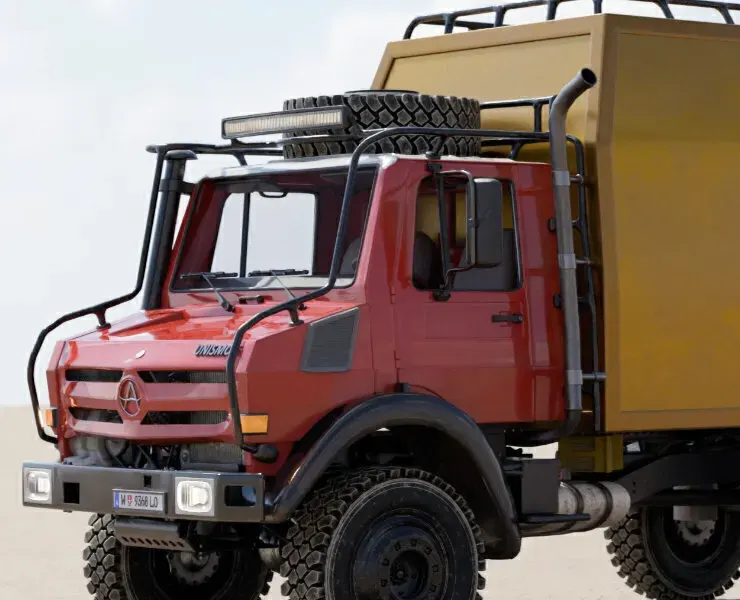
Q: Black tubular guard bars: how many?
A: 2